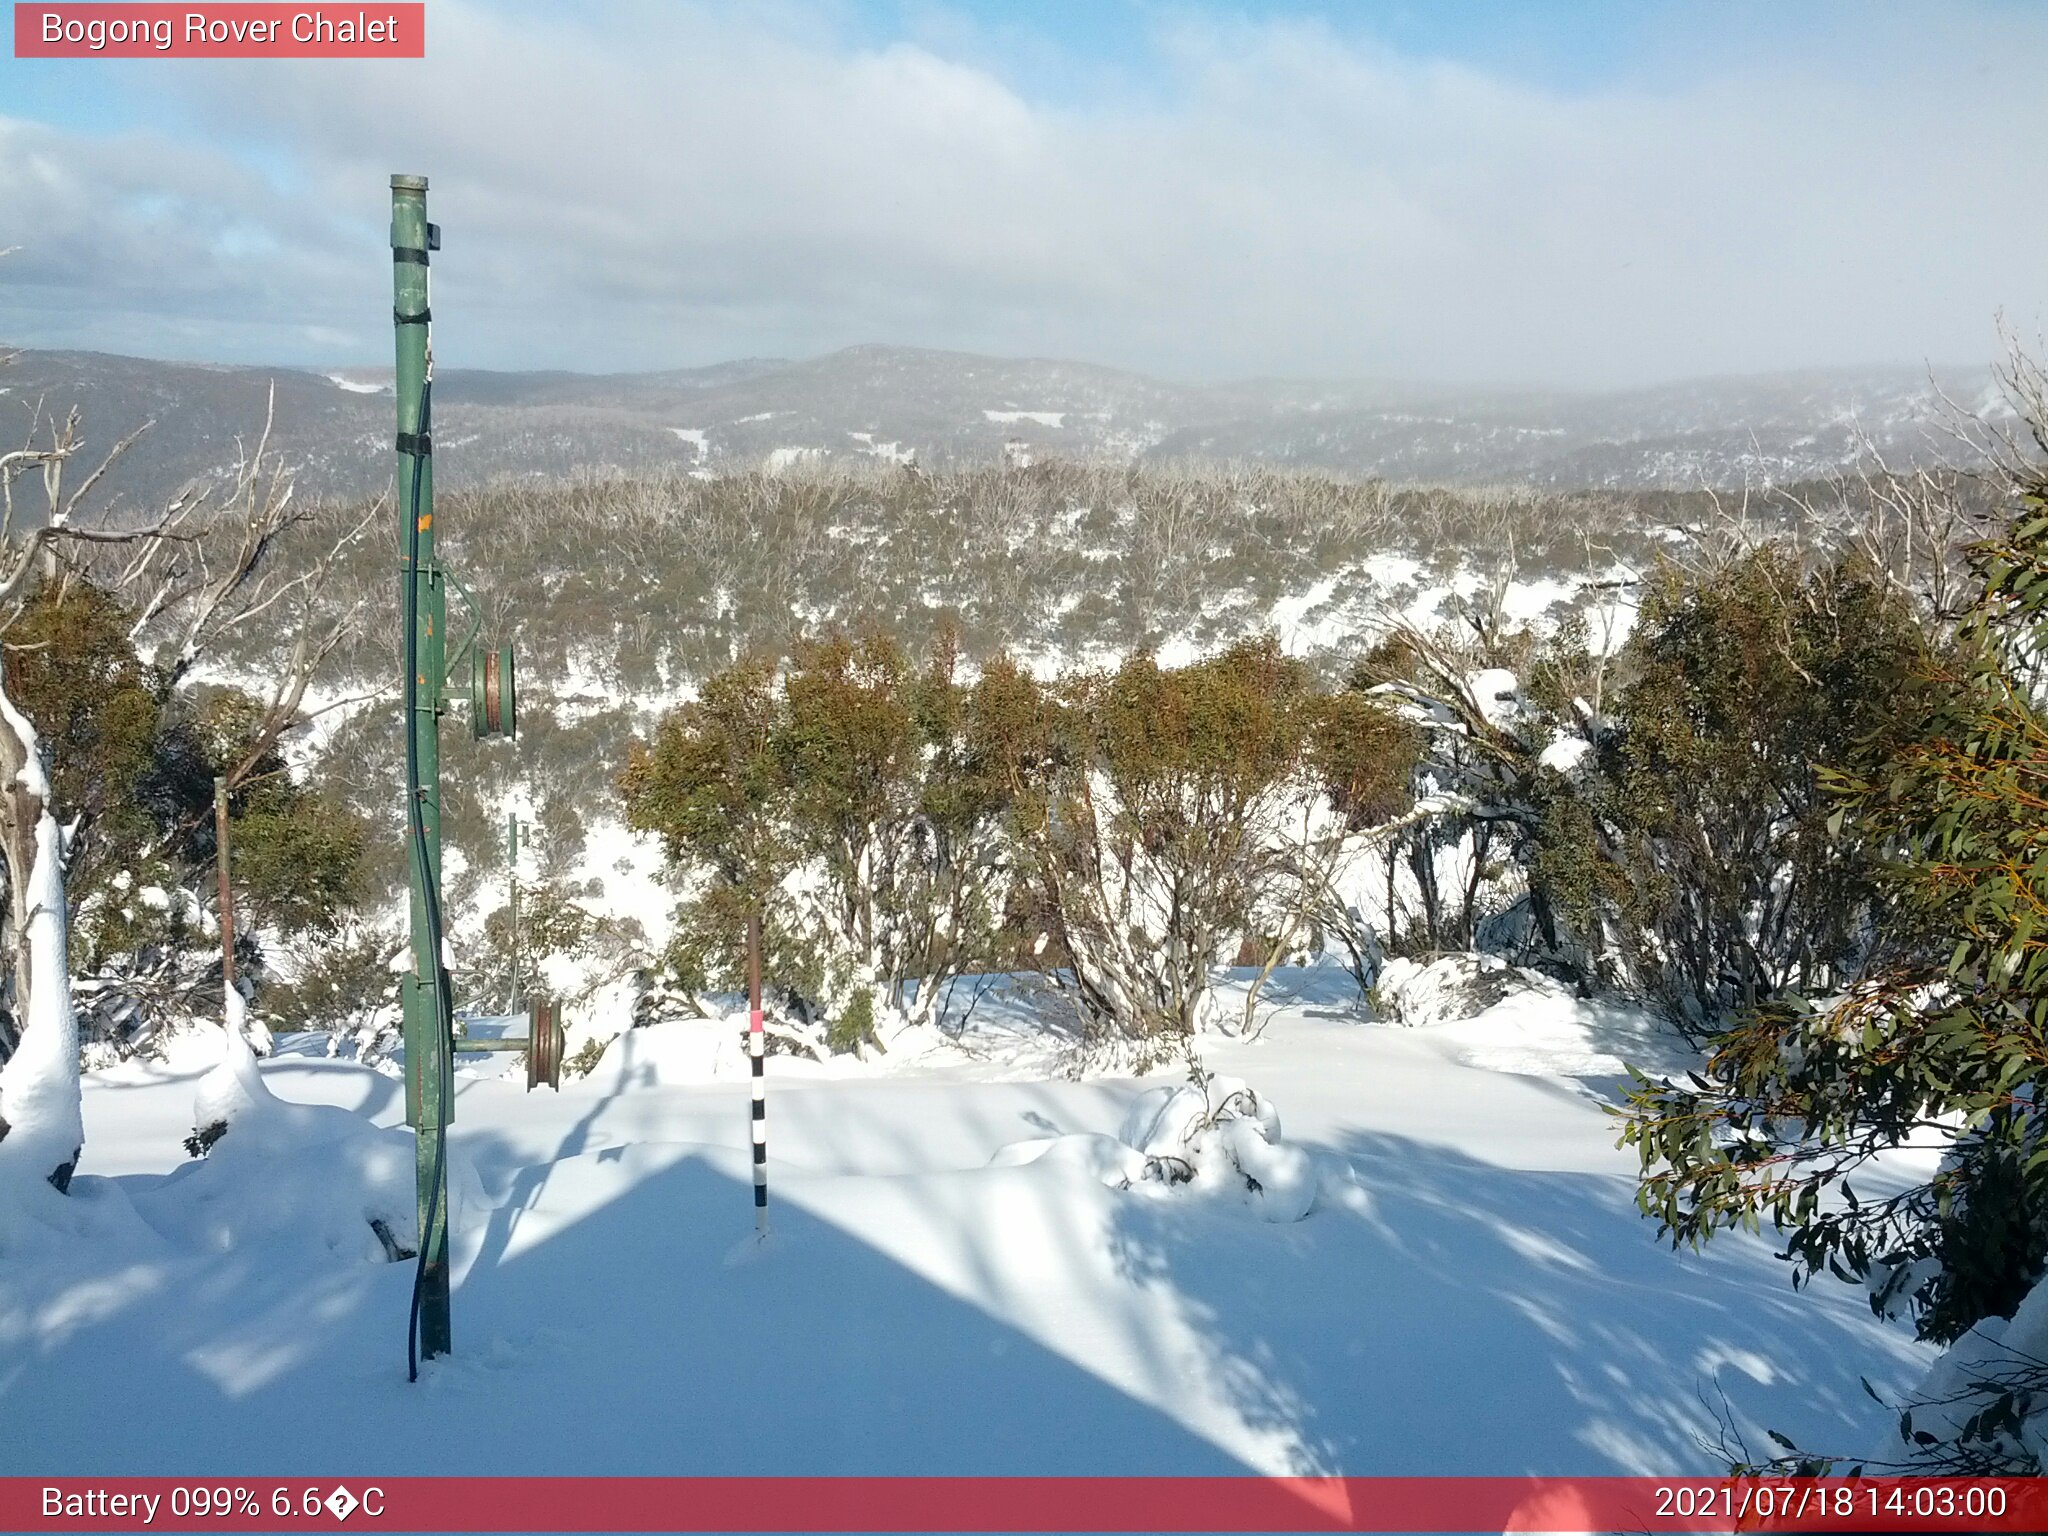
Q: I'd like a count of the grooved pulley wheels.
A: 2